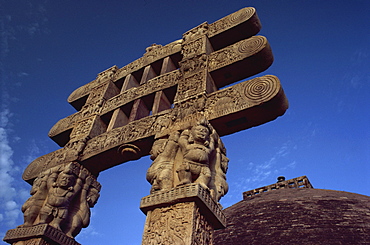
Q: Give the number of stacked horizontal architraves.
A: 3